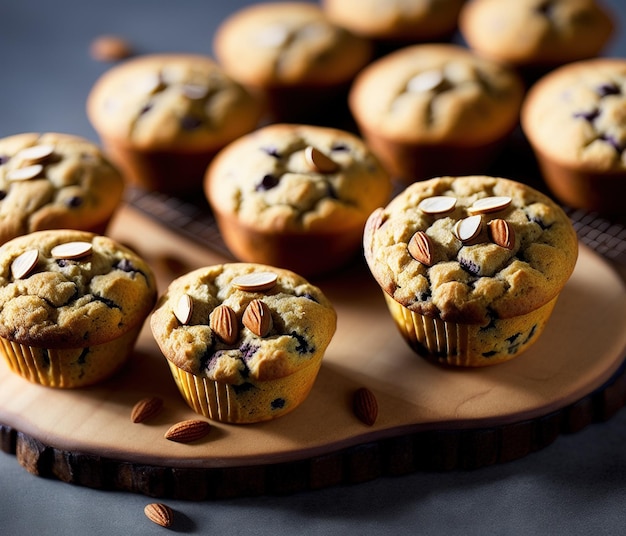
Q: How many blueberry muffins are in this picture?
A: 11